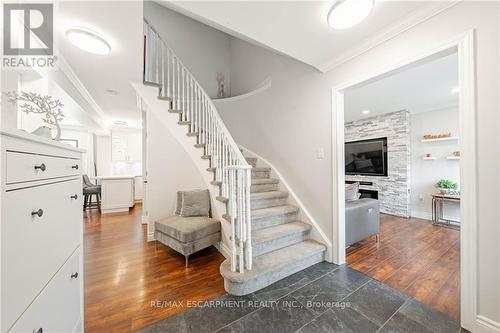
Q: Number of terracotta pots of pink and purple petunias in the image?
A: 0